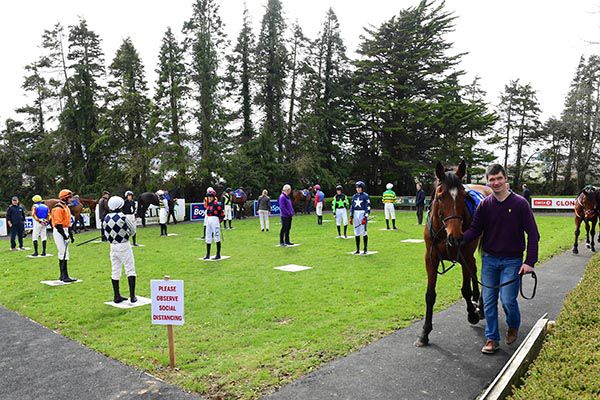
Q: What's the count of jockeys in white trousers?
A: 12